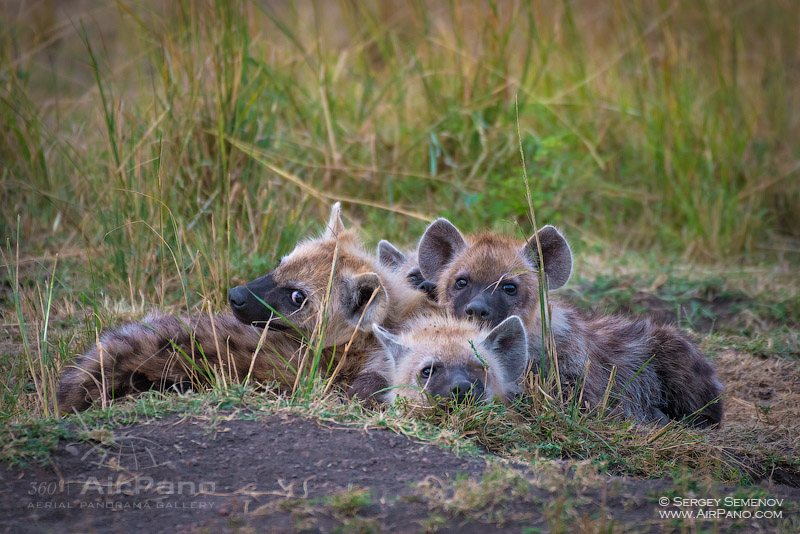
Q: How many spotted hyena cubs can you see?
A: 4